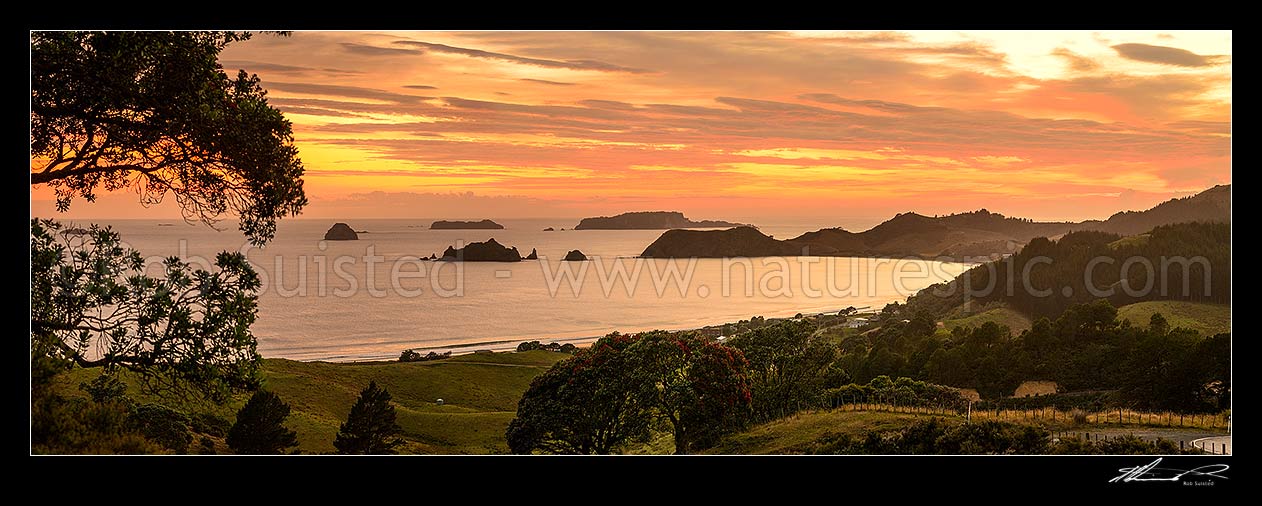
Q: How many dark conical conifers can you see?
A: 2